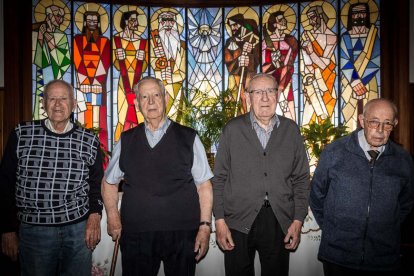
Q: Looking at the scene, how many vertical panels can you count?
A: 9